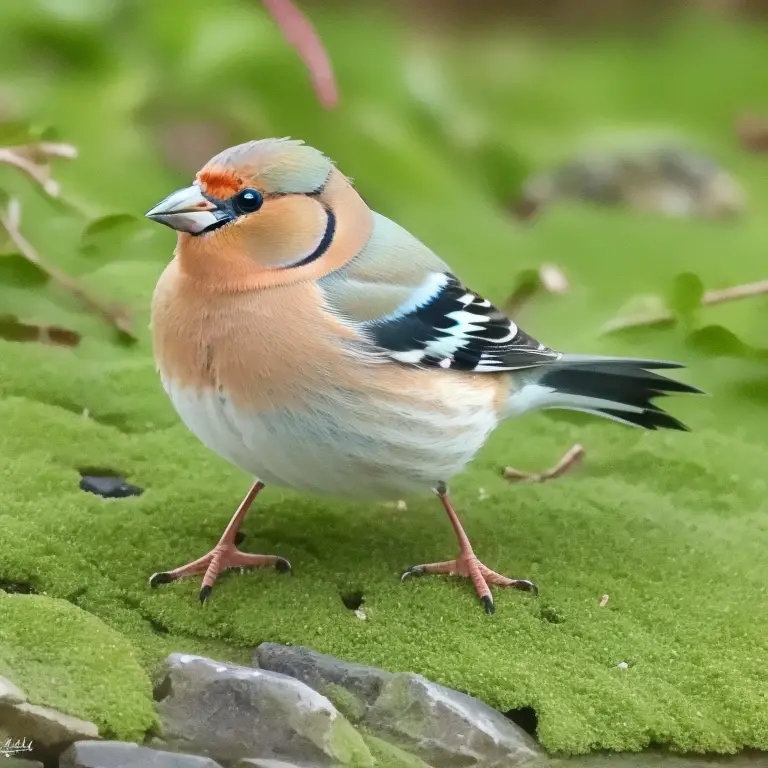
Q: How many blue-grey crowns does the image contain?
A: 1